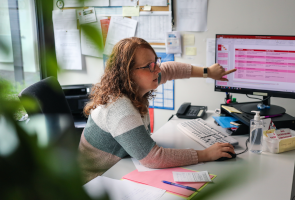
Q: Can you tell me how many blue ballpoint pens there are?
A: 1